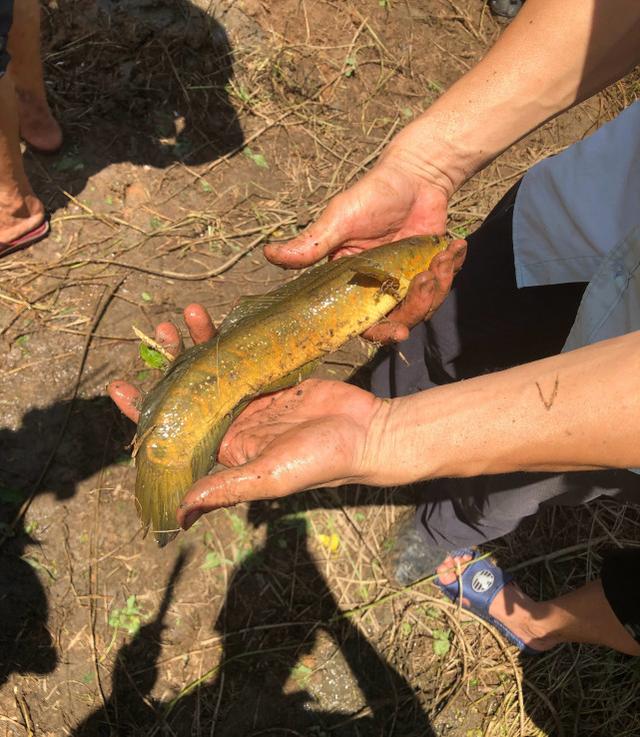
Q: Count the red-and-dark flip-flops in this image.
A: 1